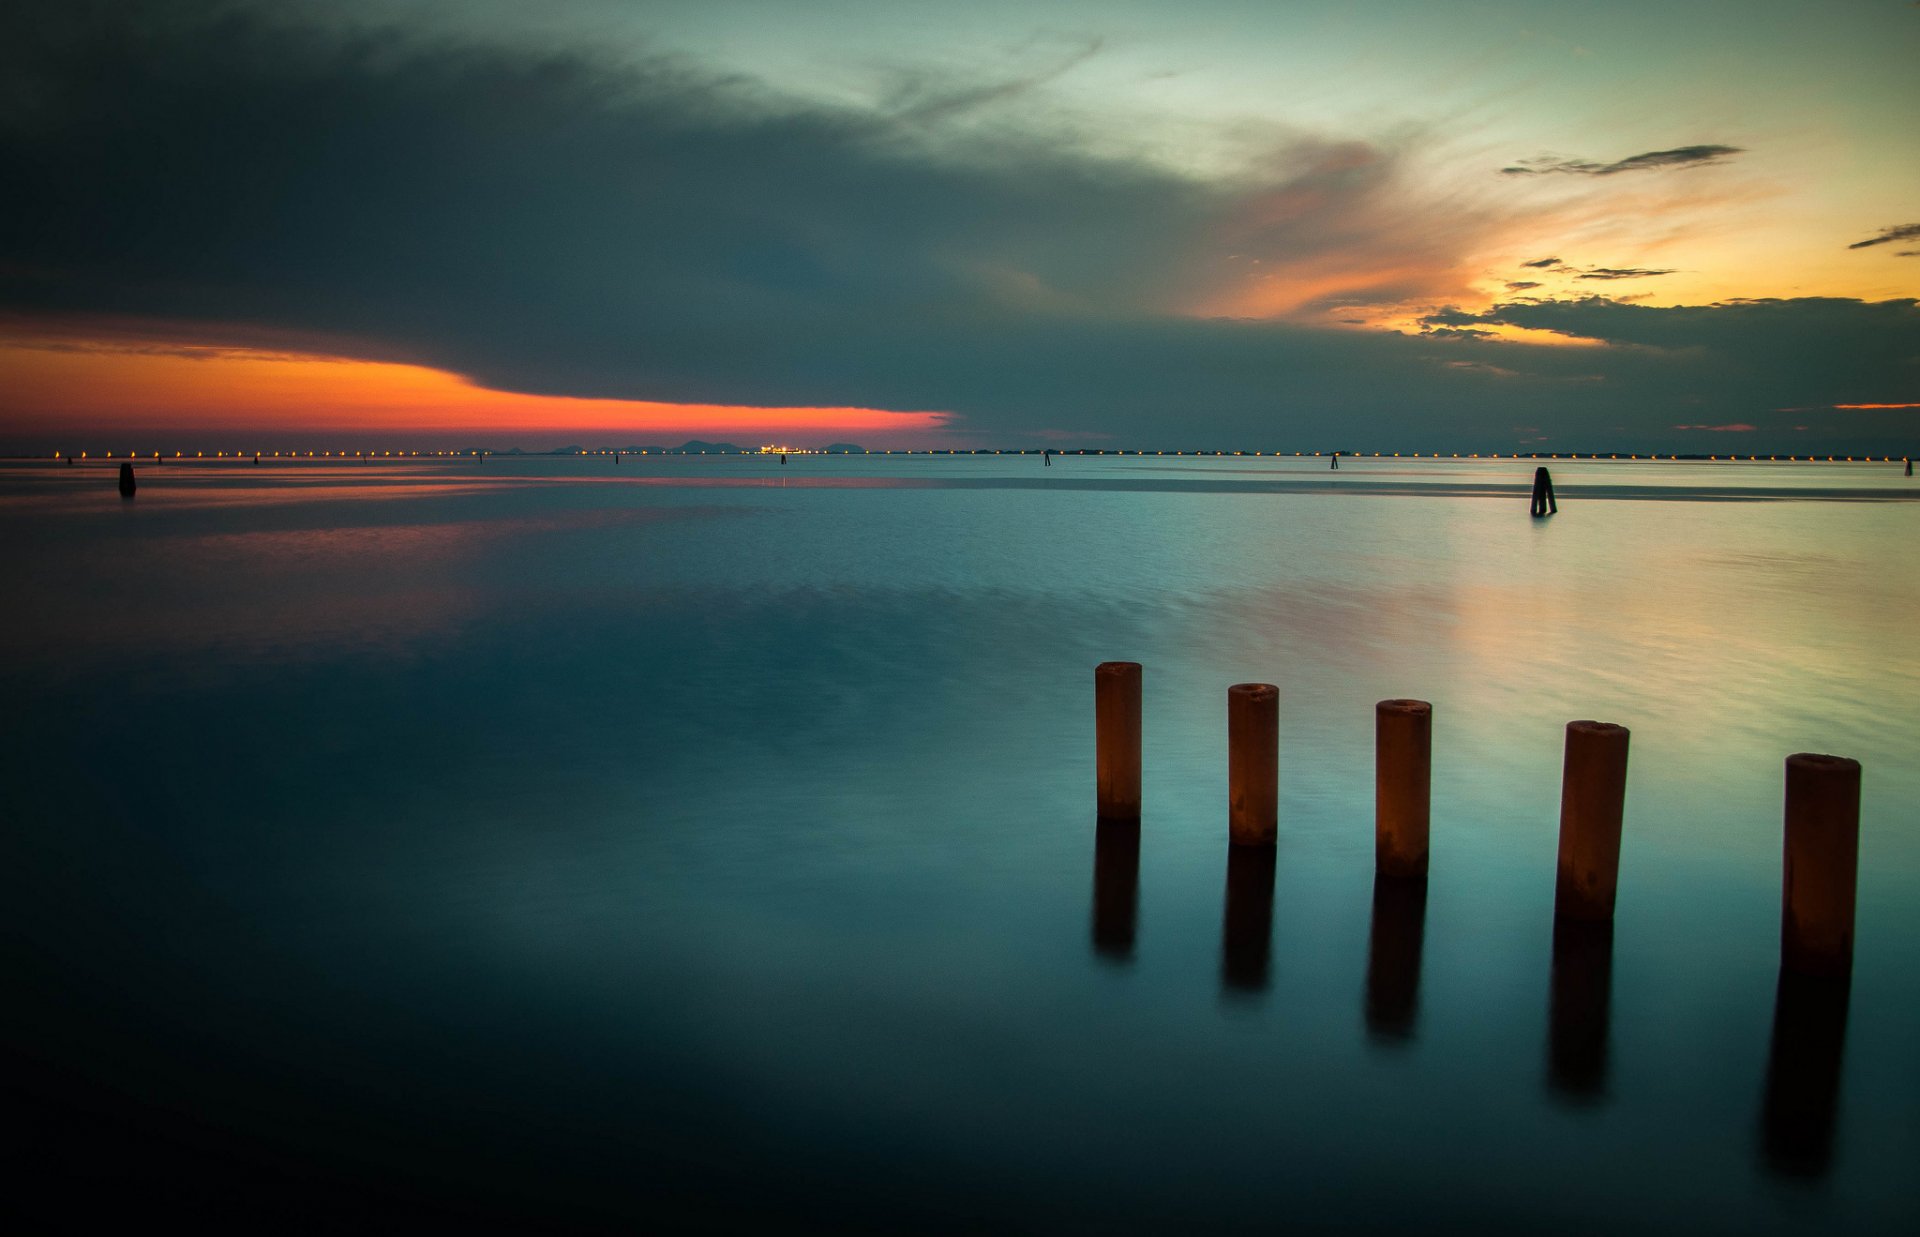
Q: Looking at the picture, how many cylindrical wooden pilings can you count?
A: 5